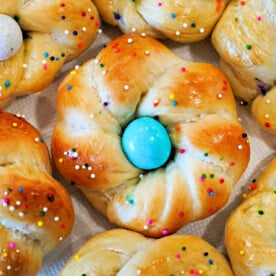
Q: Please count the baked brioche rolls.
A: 7